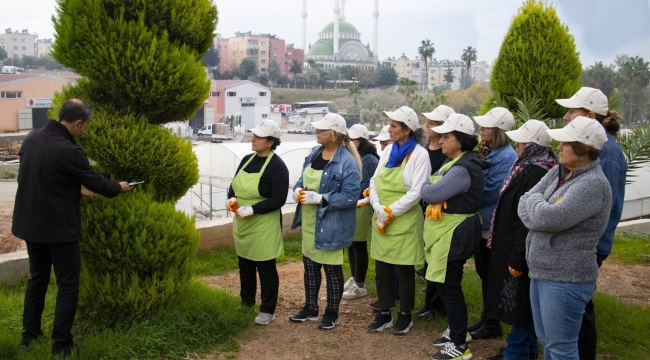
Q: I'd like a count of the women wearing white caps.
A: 11